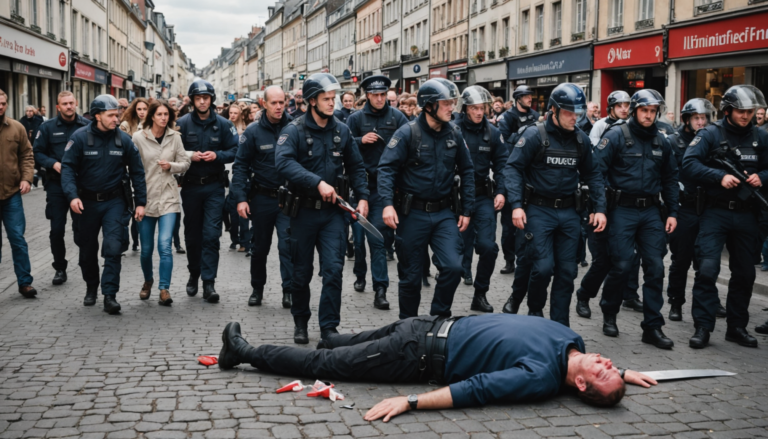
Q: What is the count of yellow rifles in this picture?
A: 0